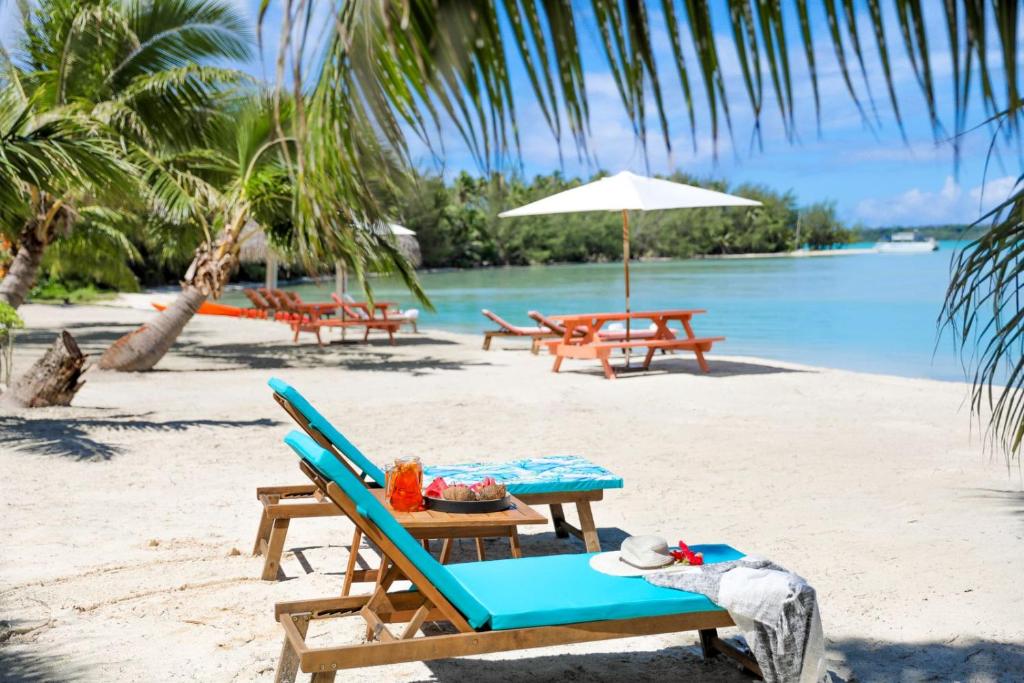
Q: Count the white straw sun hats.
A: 1